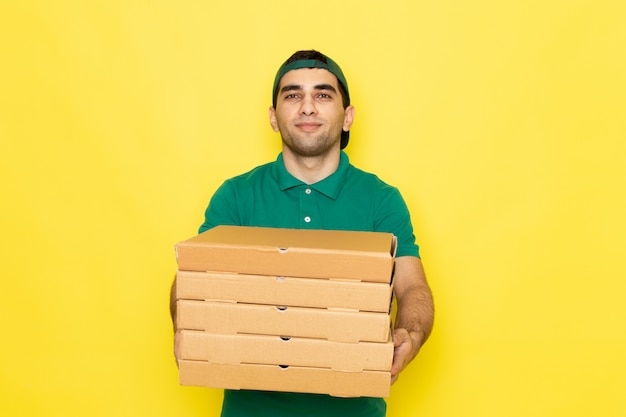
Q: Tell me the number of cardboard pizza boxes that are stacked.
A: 5